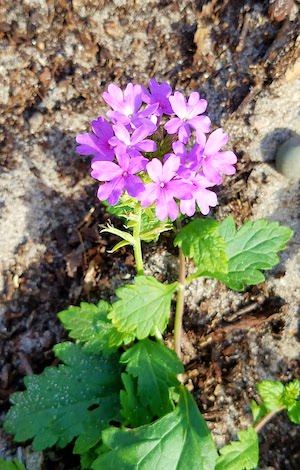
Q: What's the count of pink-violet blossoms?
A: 10